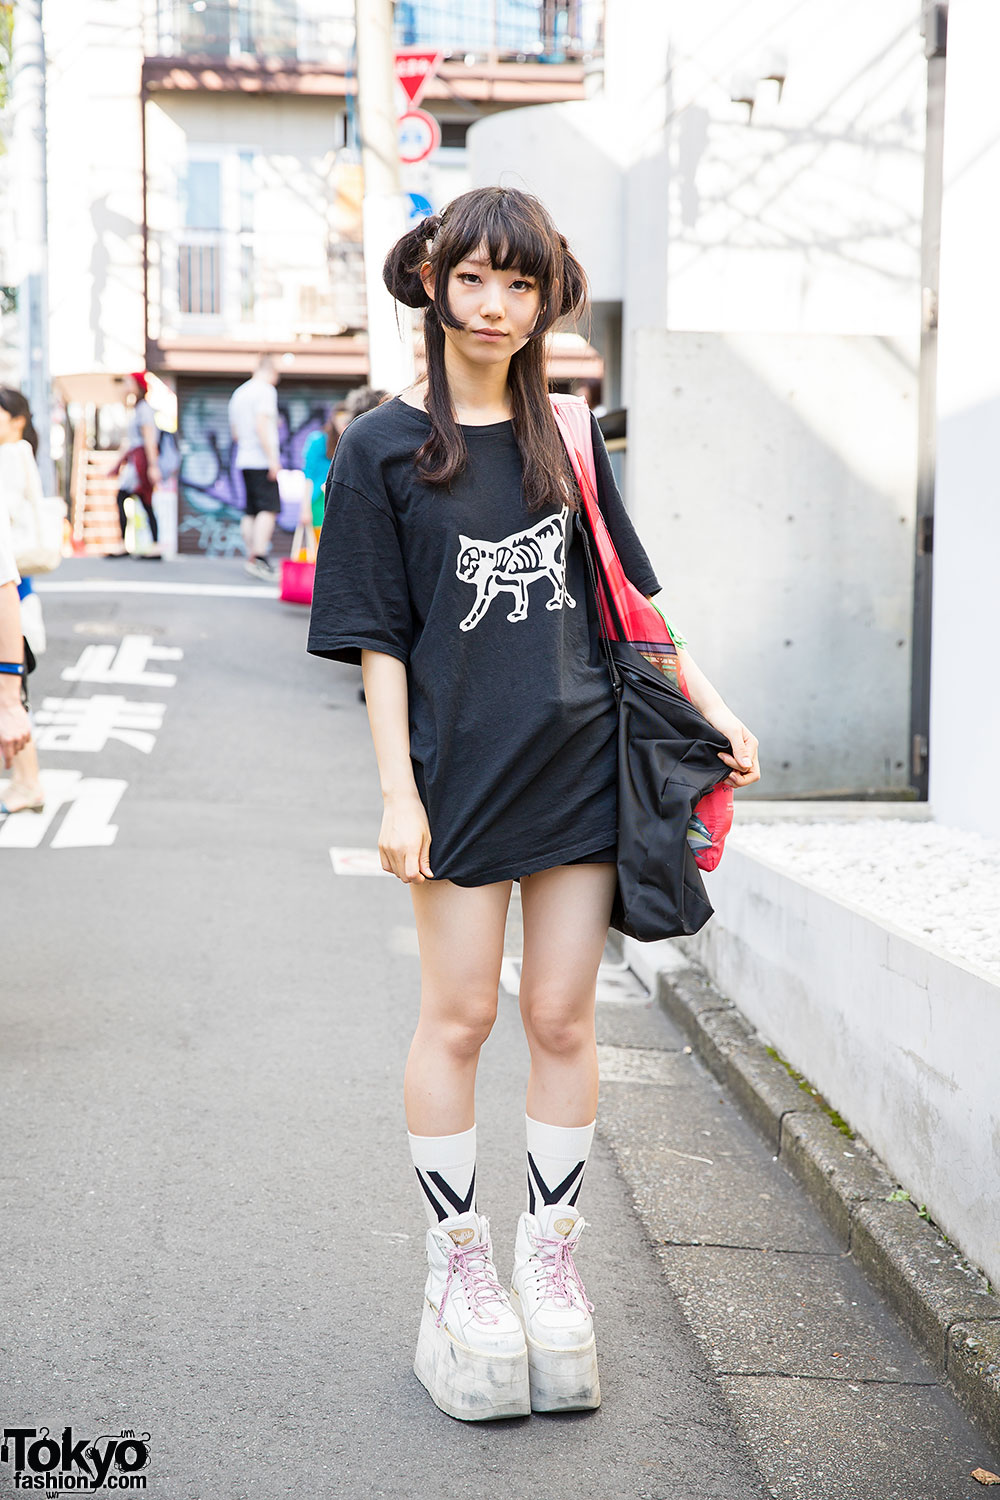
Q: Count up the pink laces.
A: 2